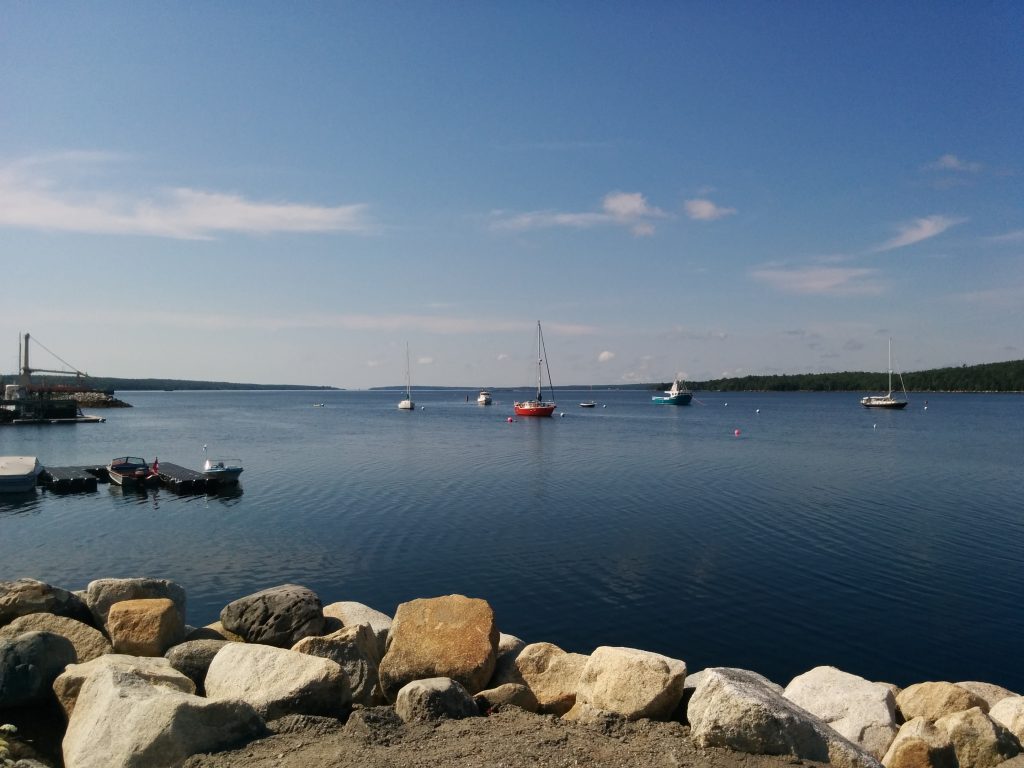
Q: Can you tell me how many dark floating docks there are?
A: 2